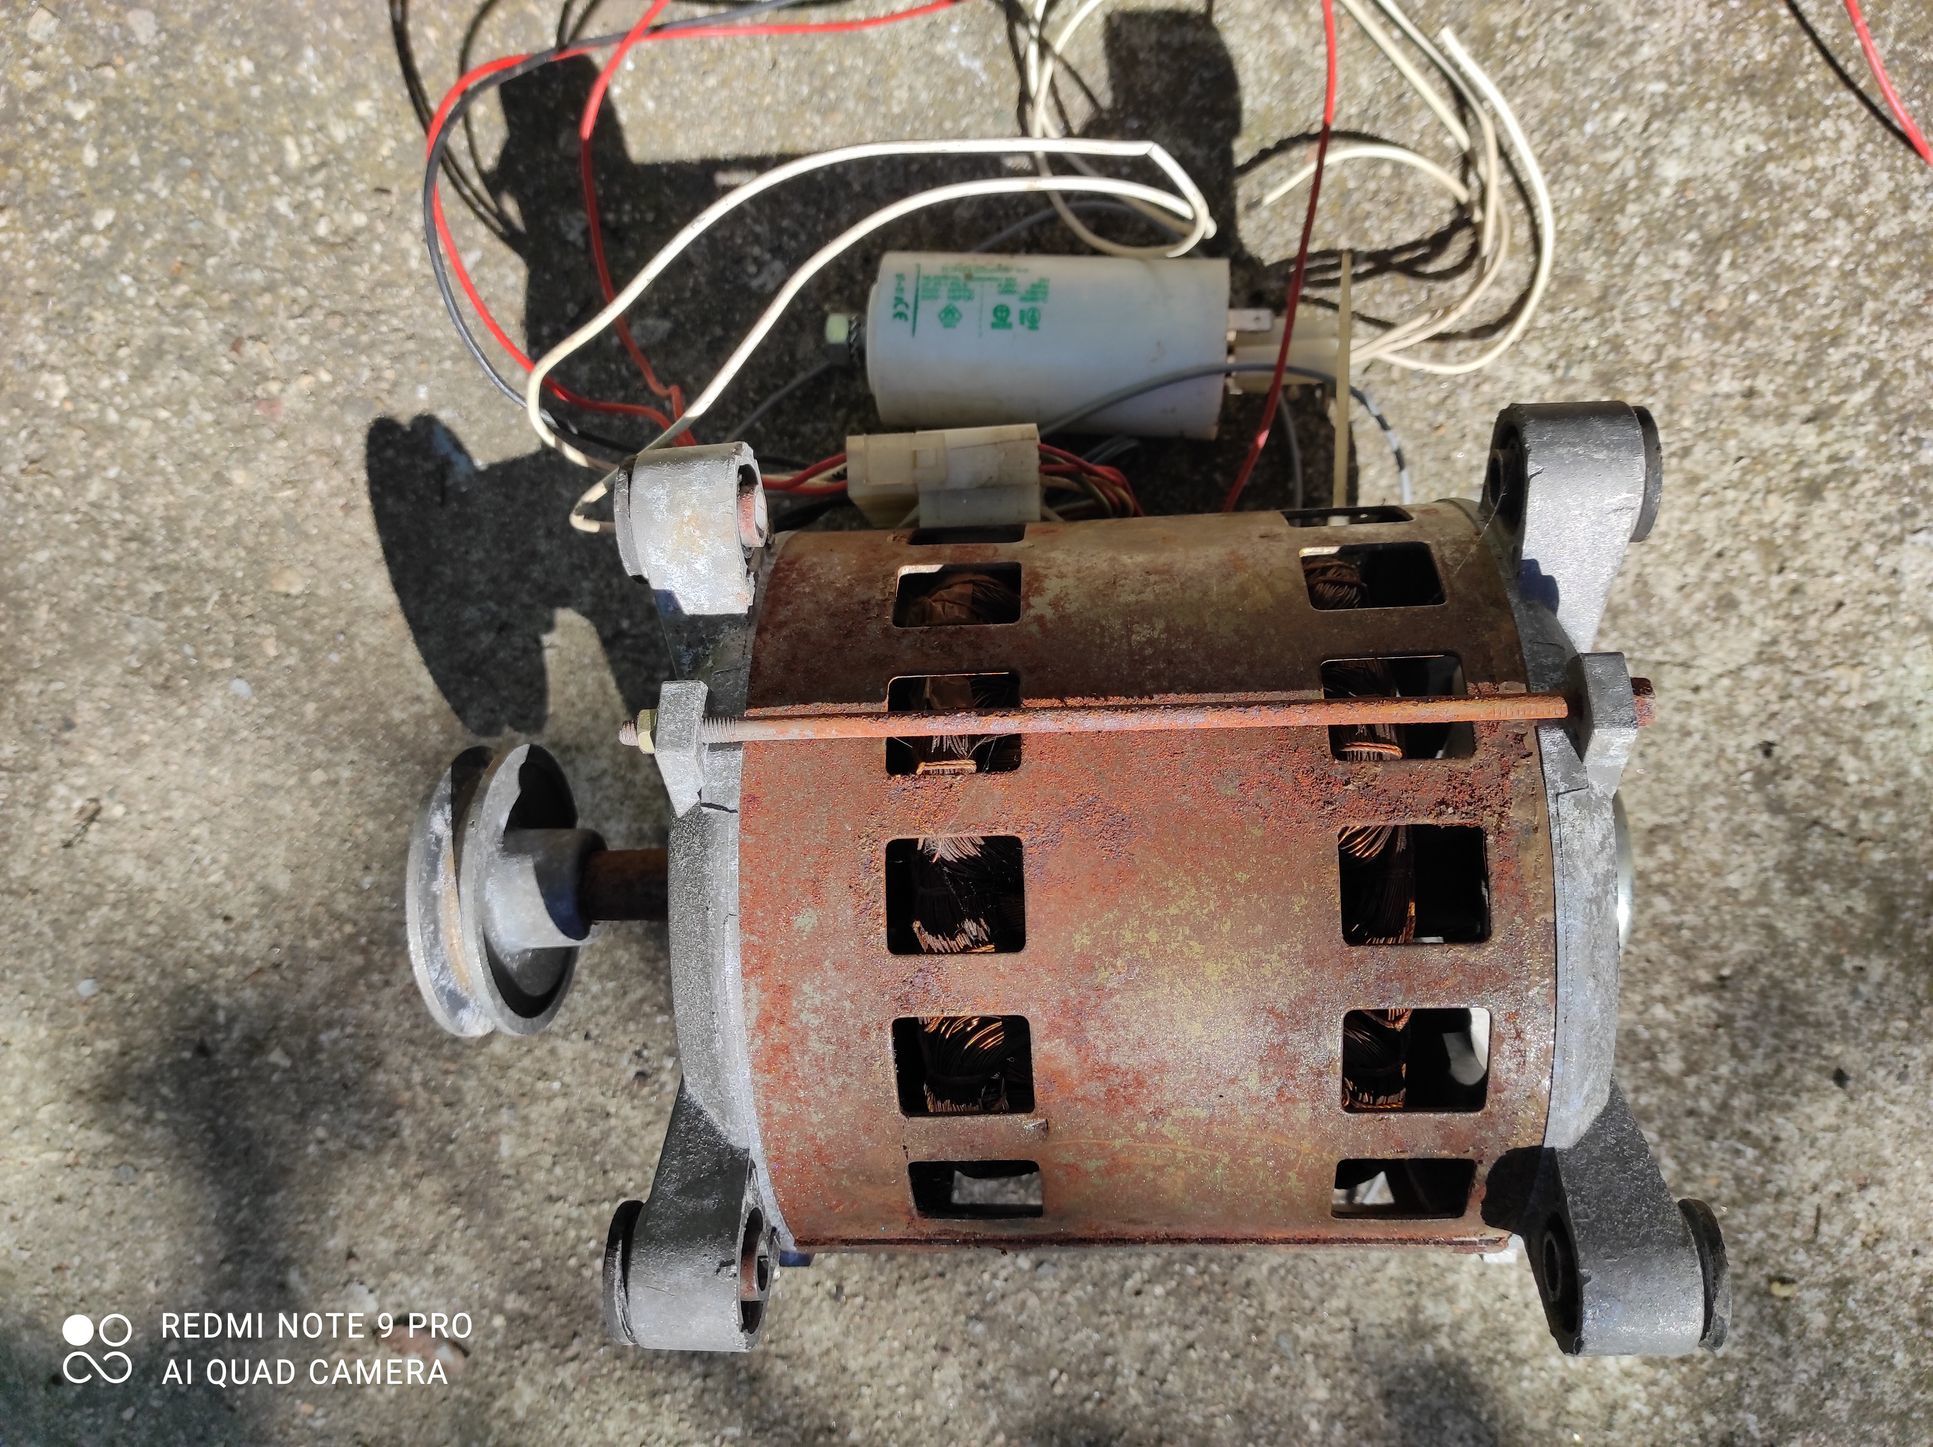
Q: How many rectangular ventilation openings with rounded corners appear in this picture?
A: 12